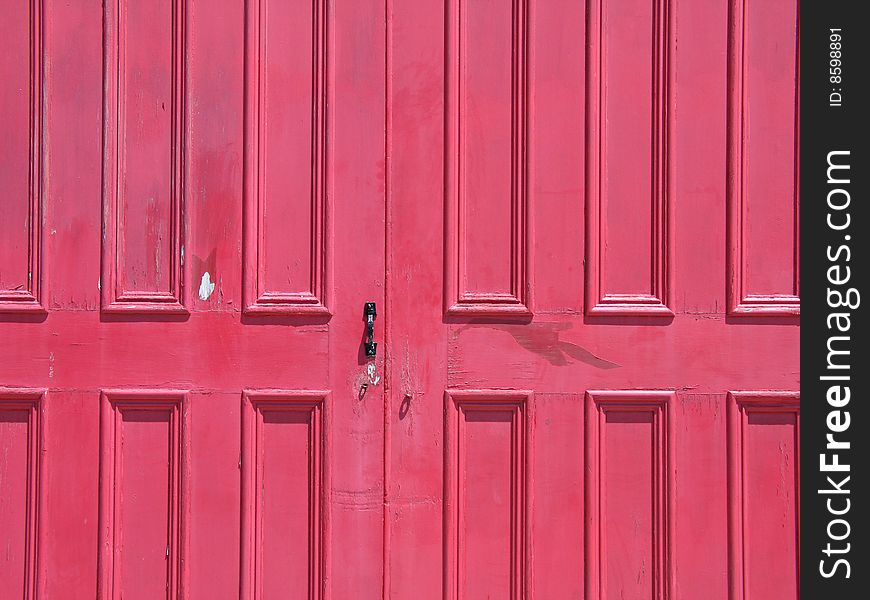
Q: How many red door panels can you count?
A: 12